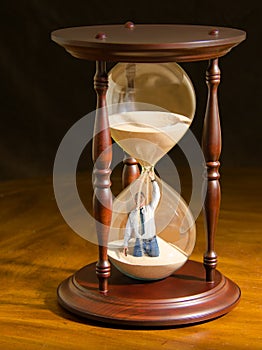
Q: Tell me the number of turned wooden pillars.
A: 3